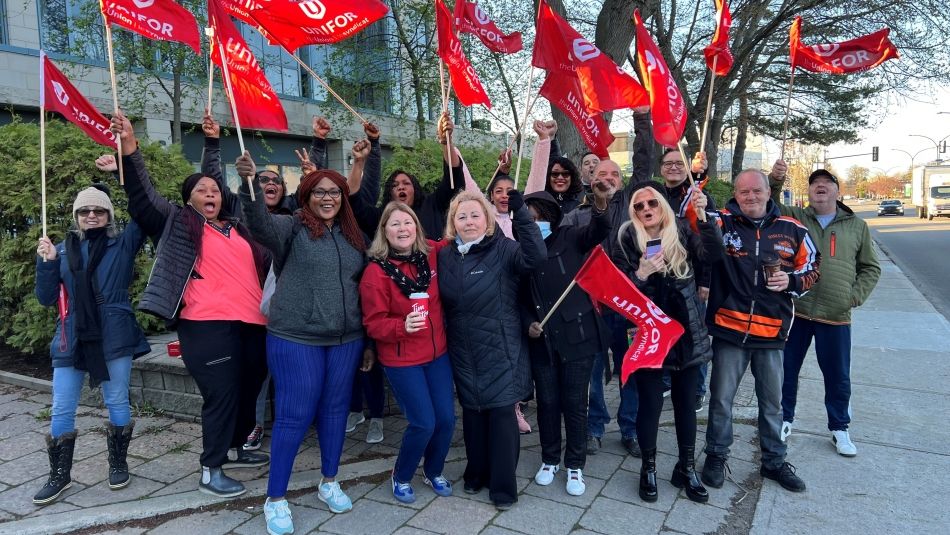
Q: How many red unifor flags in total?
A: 13